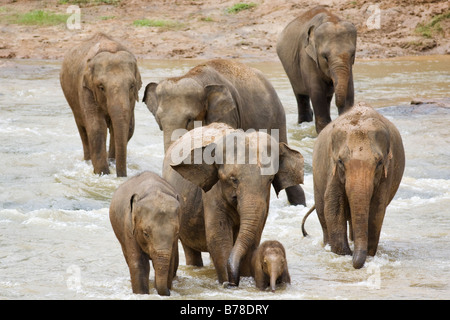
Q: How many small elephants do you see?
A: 2